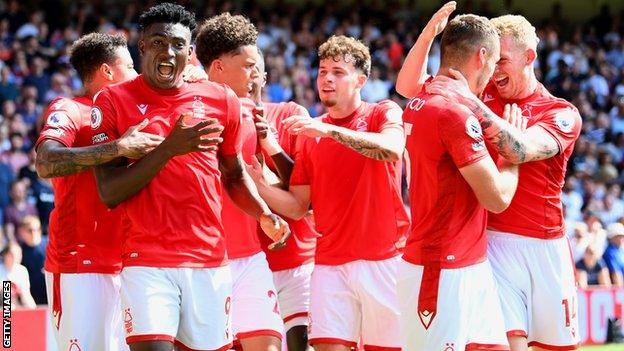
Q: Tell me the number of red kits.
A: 7